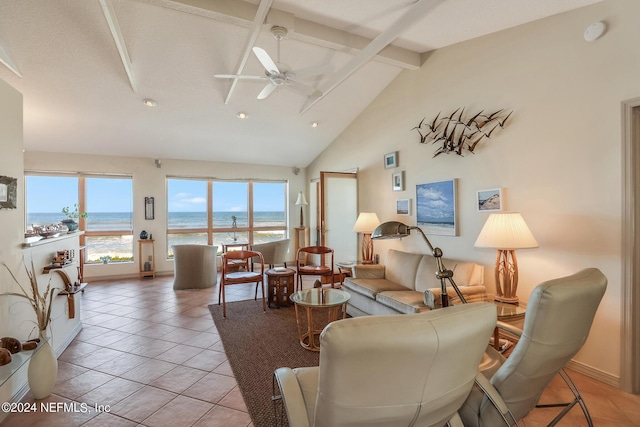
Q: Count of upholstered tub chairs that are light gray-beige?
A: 2